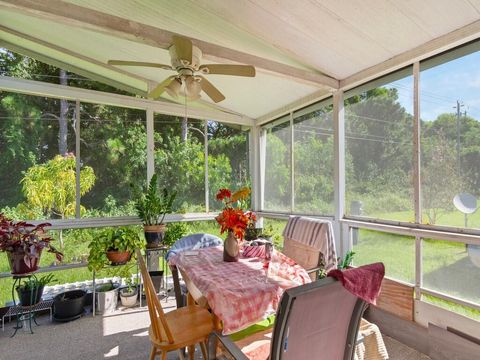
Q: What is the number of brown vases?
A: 1